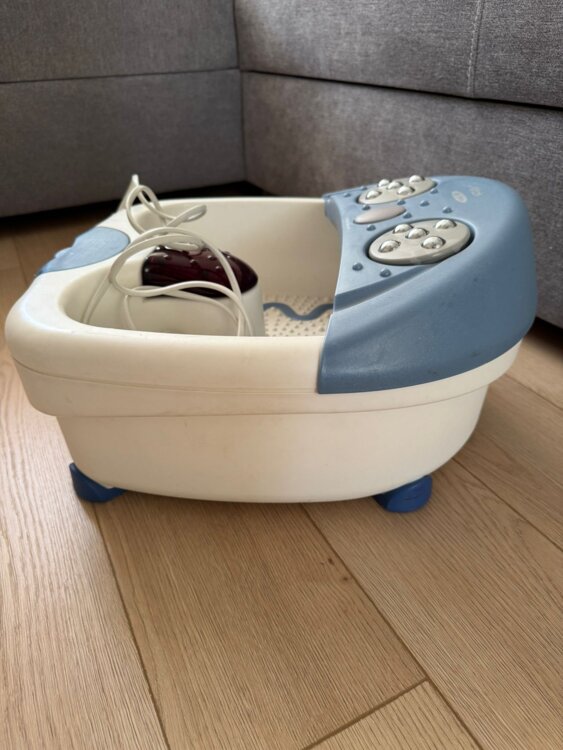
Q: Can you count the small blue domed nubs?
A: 11